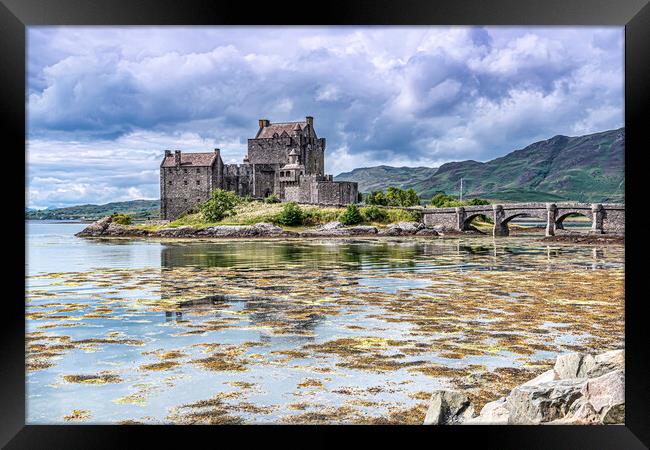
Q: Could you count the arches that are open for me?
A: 3